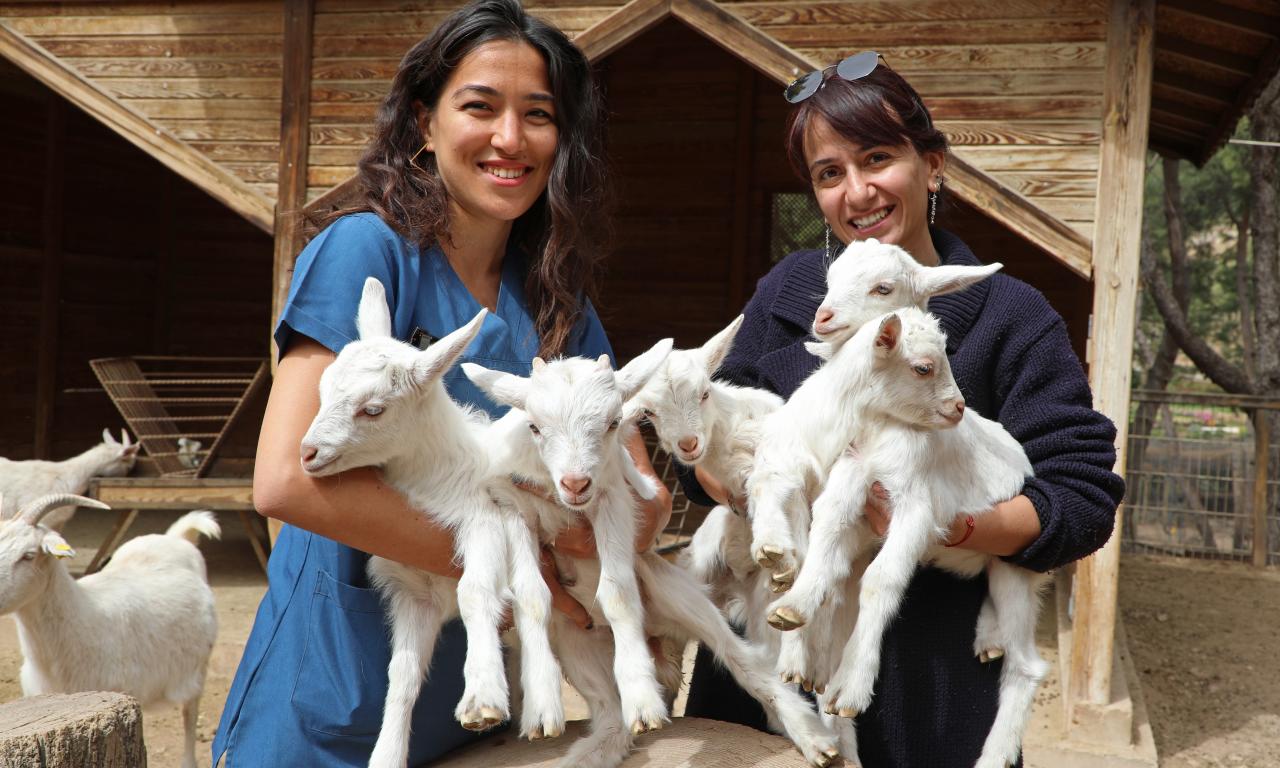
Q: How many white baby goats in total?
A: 5